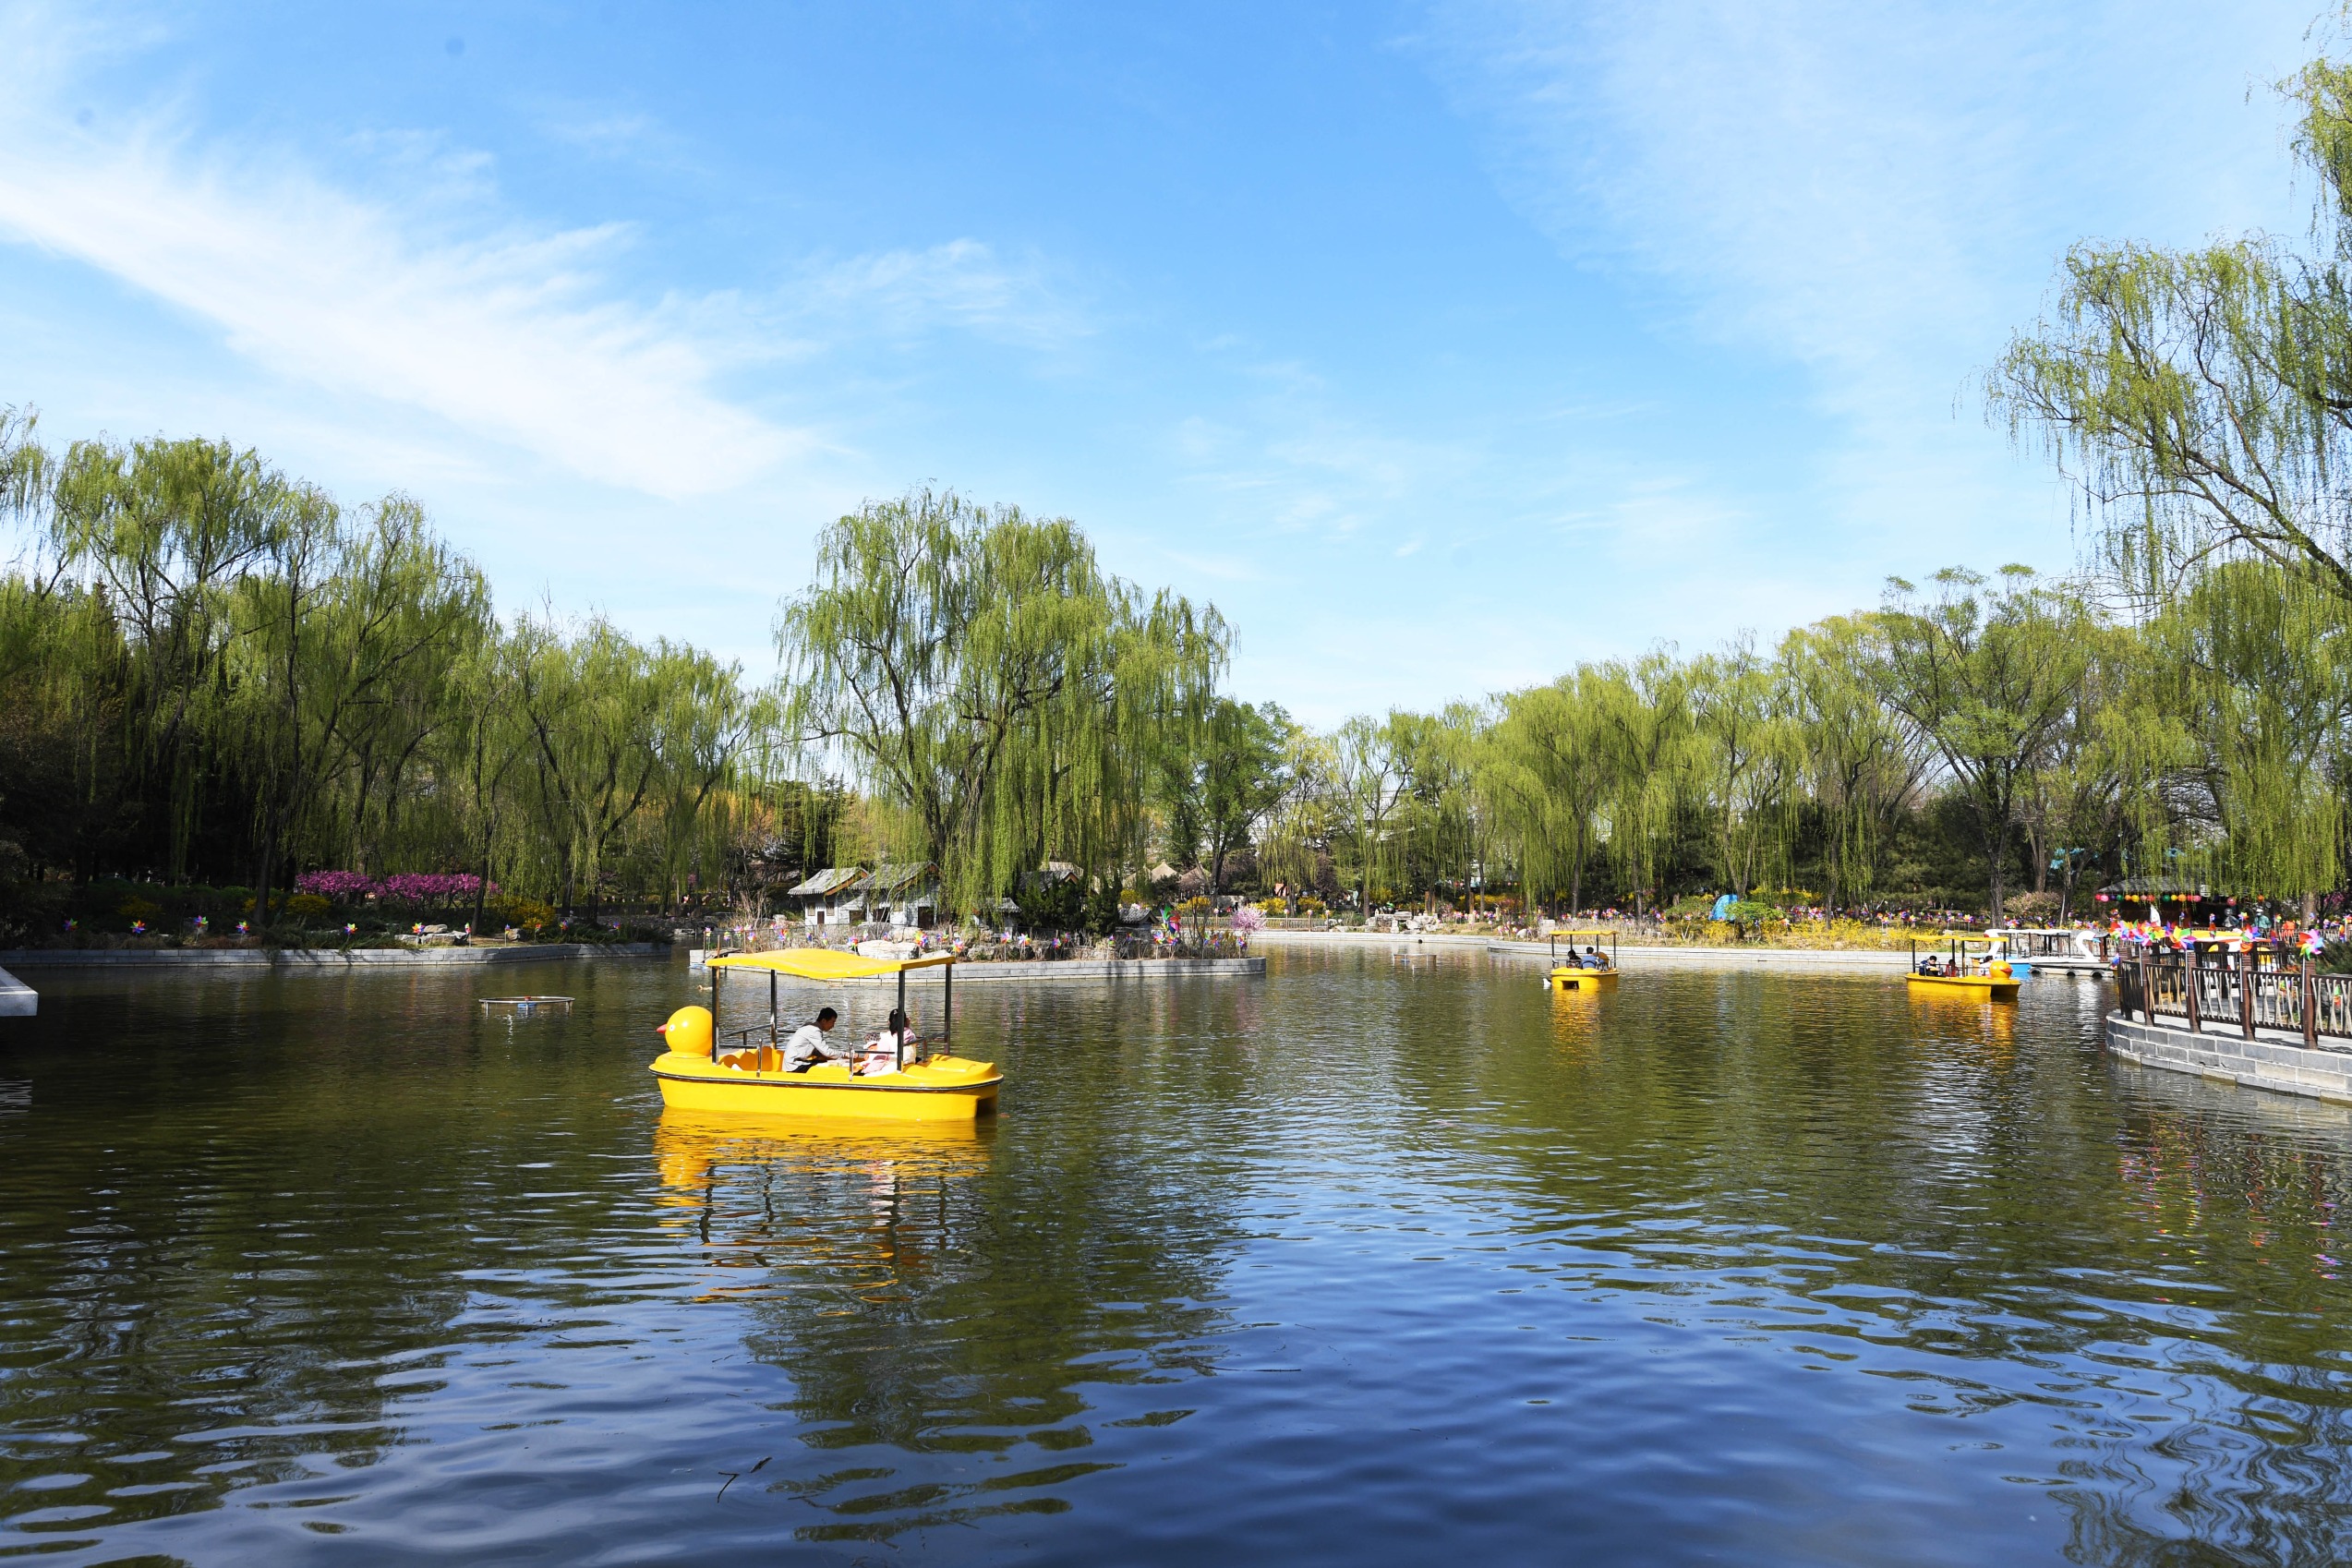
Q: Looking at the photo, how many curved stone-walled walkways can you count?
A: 1